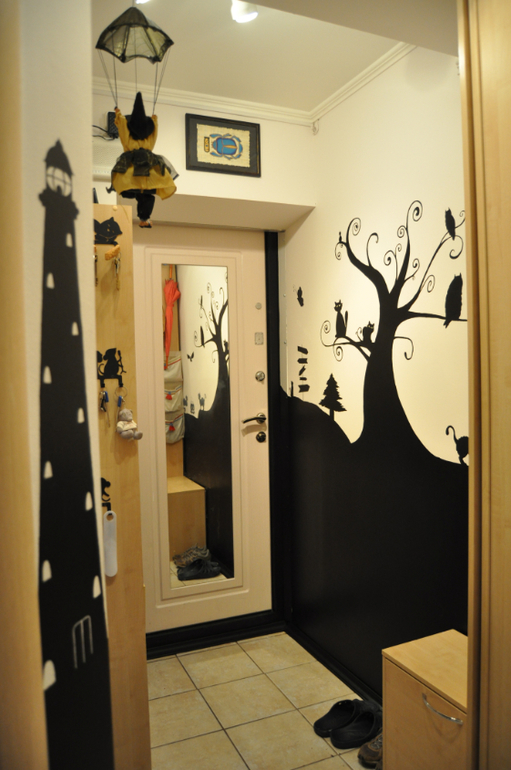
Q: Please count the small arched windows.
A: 10